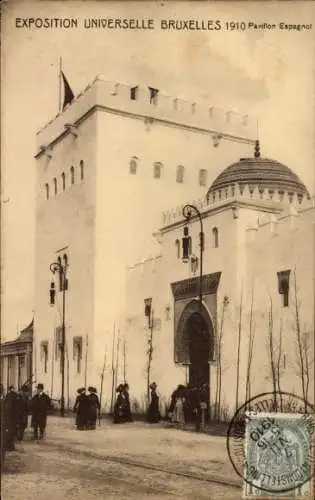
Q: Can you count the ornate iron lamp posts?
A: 2